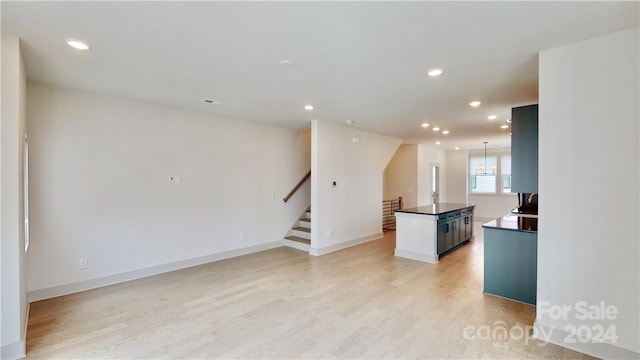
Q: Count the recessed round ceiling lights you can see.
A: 11